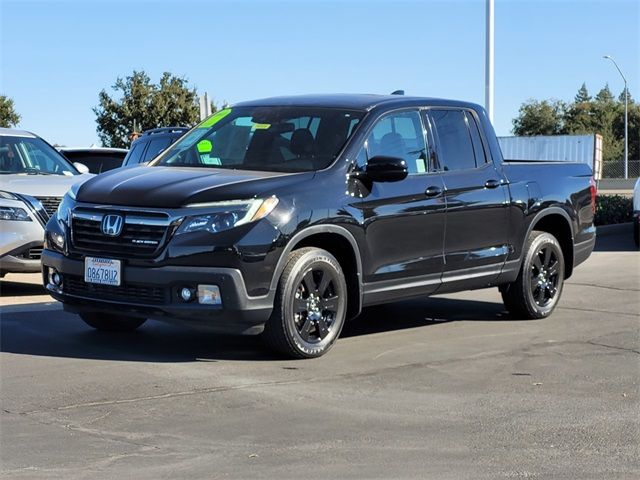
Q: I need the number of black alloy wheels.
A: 2